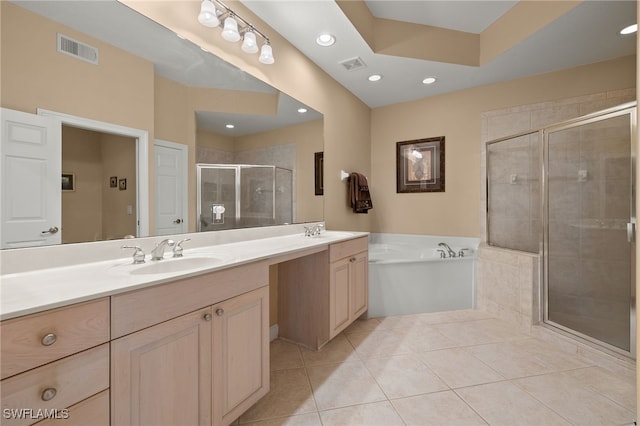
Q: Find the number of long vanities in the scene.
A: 1